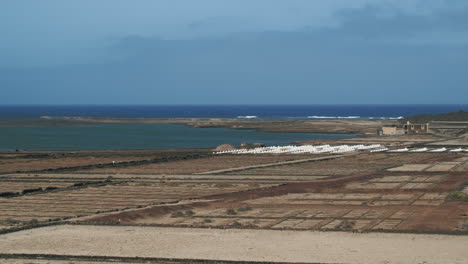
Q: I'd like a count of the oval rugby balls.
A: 0